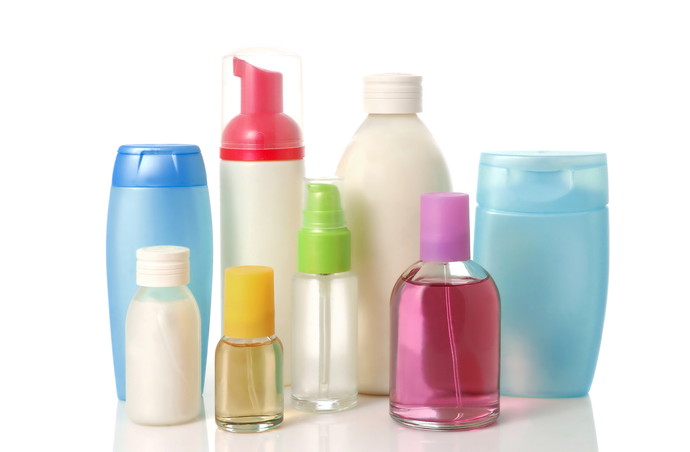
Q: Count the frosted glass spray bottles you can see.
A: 1